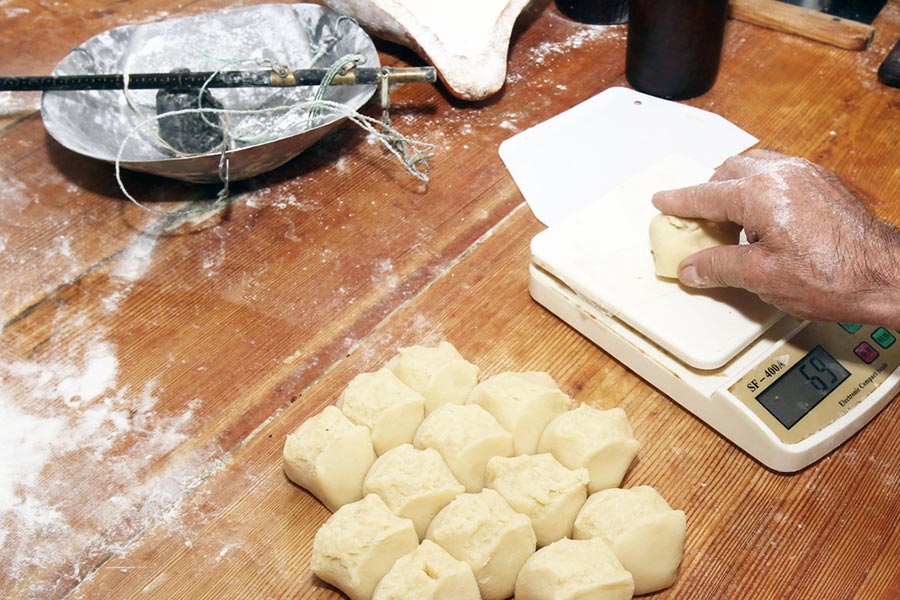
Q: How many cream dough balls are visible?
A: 14